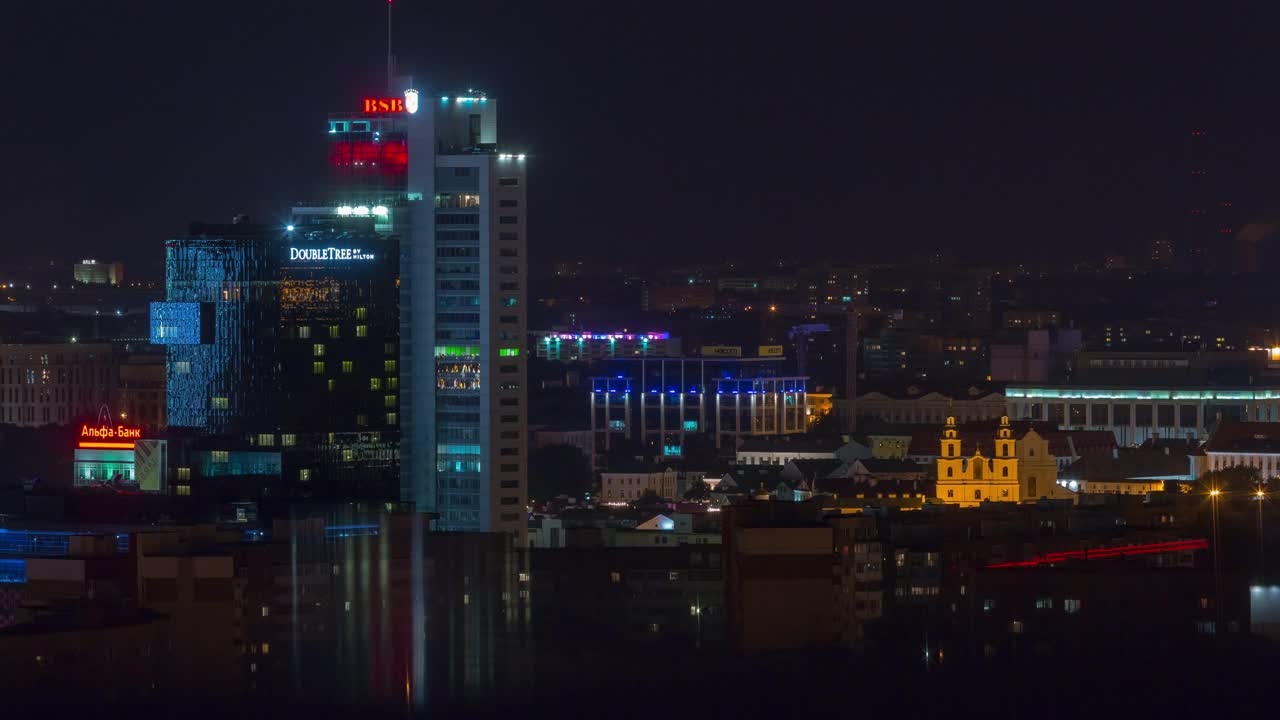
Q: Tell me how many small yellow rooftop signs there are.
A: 2